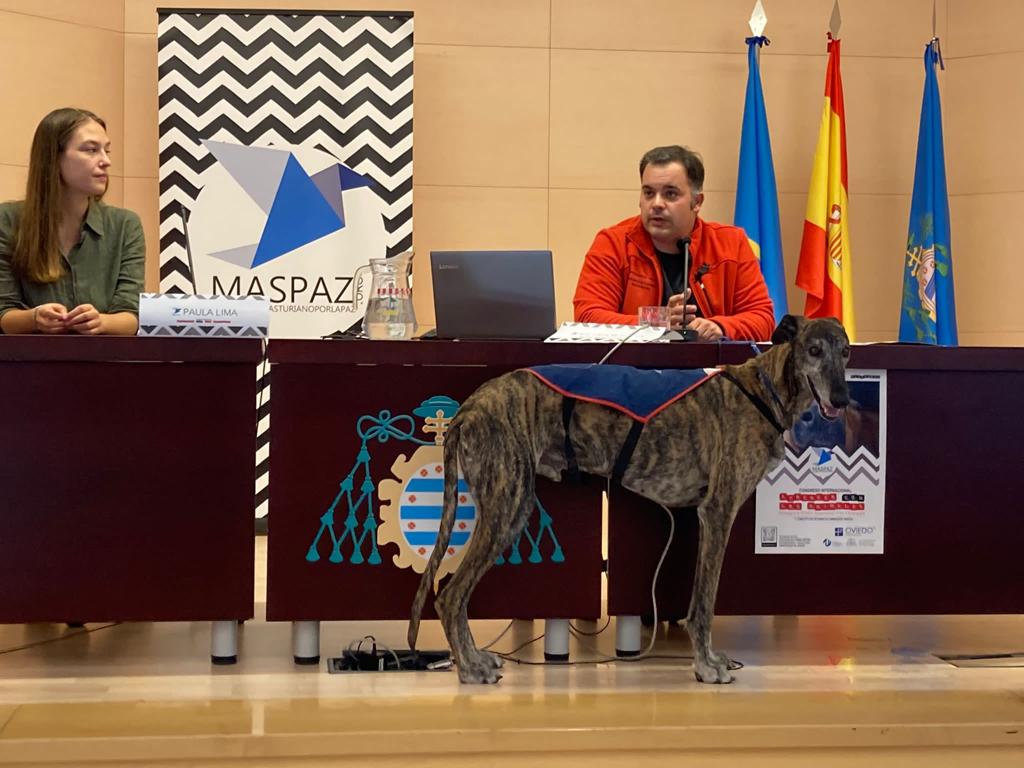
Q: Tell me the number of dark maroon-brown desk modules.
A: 3